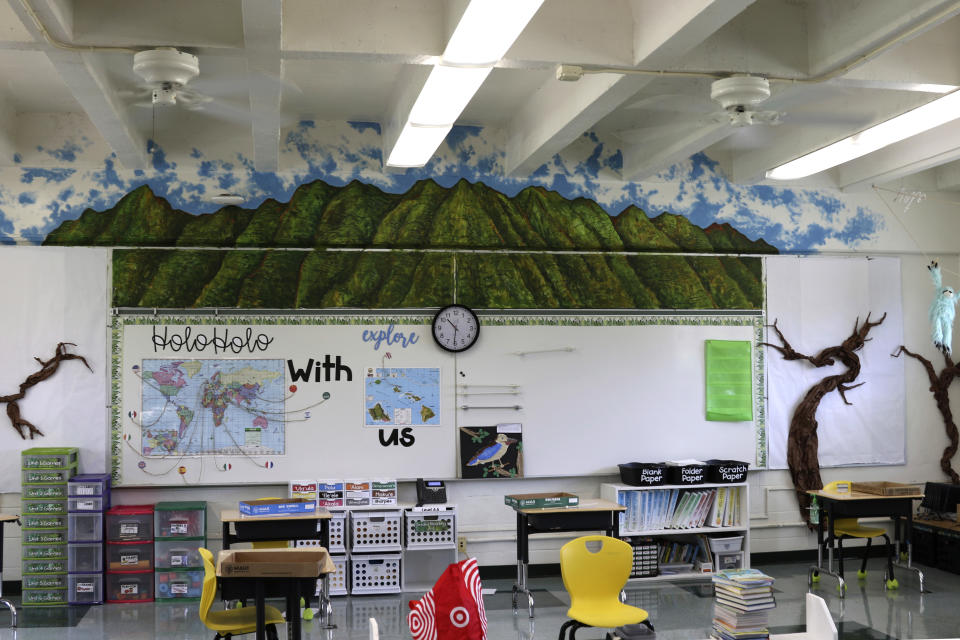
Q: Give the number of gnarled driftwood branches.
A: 3